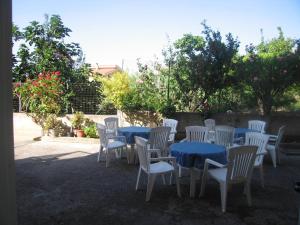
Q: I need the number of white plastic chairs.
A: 12